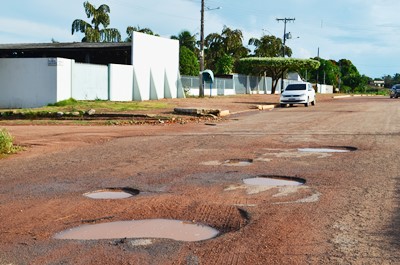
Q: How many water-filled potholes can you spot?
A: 5